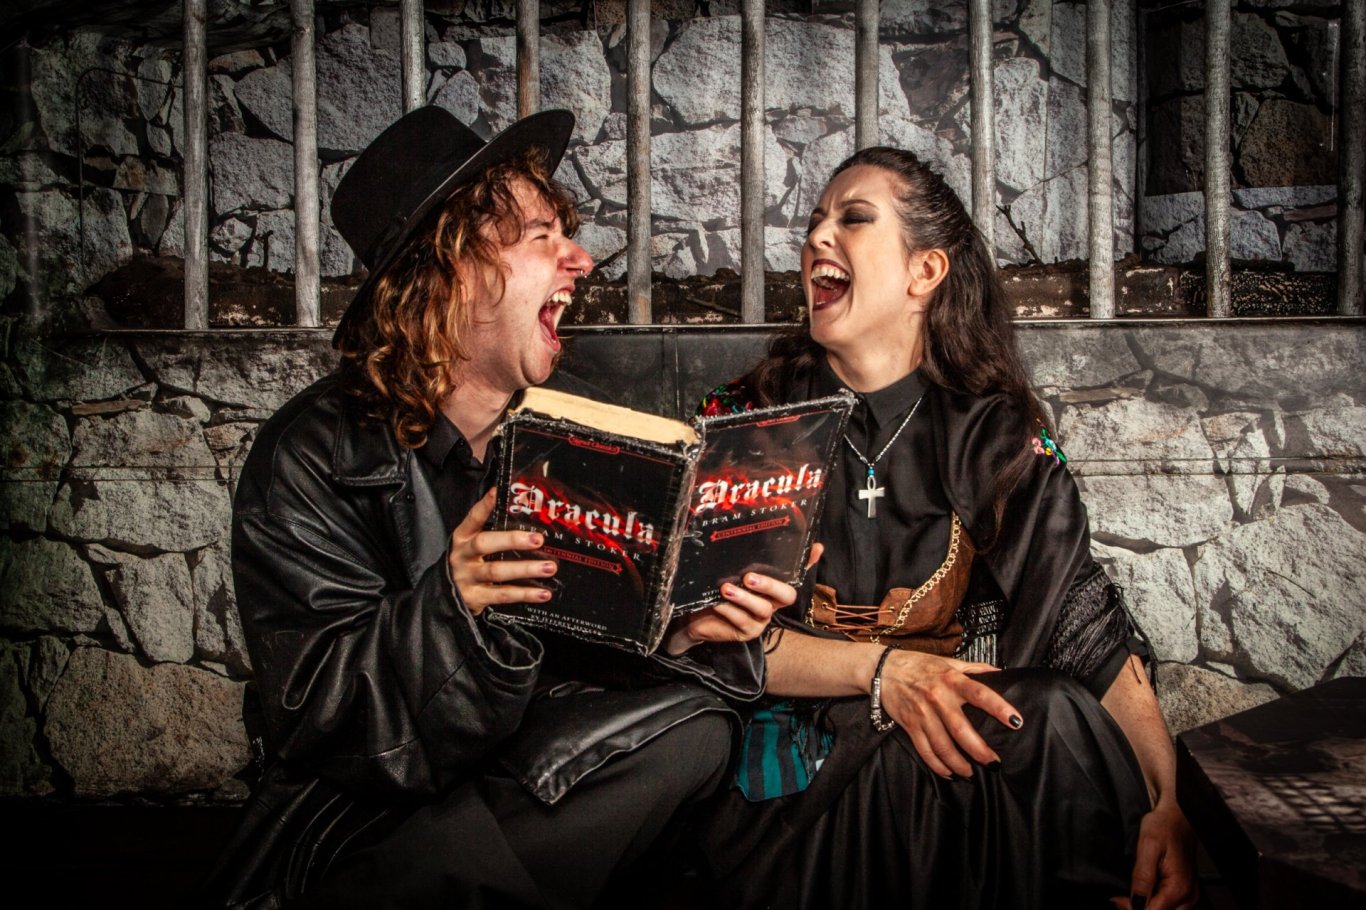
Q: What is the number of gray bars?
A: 11